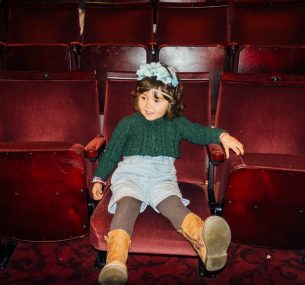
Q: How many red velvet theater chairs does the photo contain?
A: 7